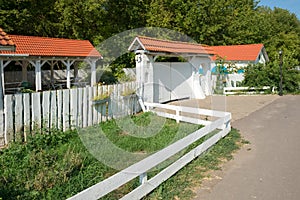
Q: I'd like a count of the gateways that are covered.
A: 1